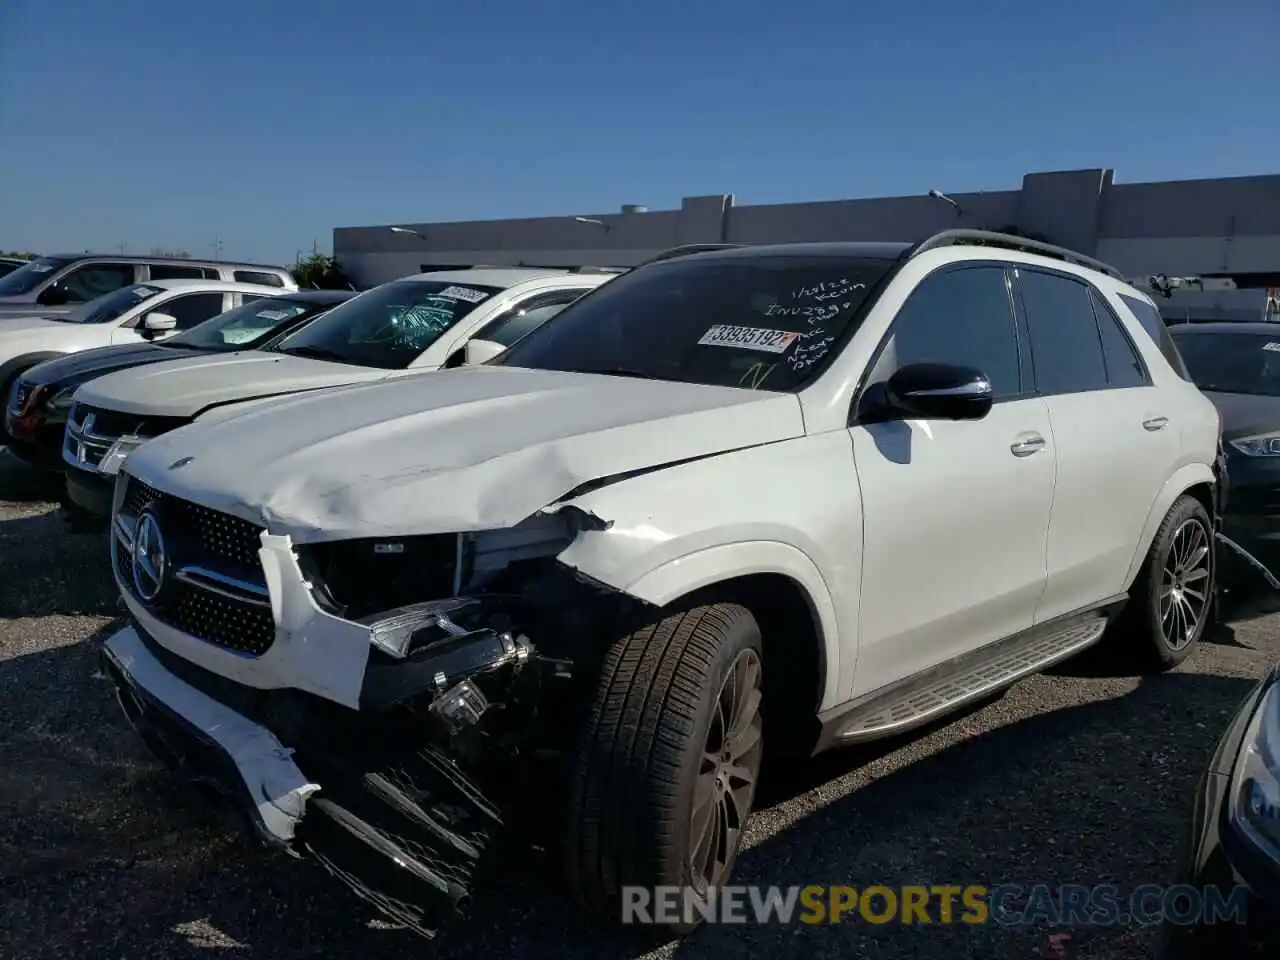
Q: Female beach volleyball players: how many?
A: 0